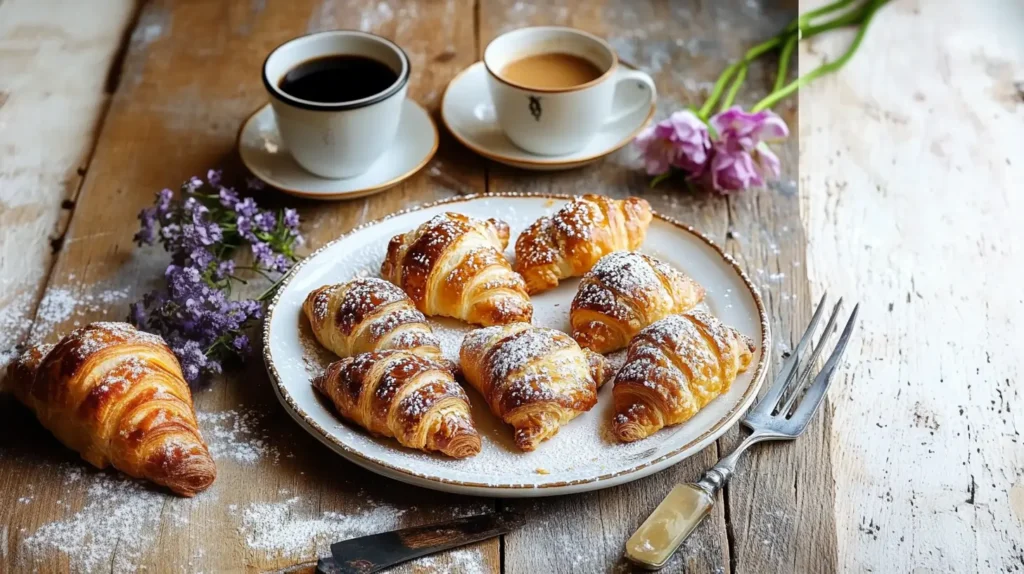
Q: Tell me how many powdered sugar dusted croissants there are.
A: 8